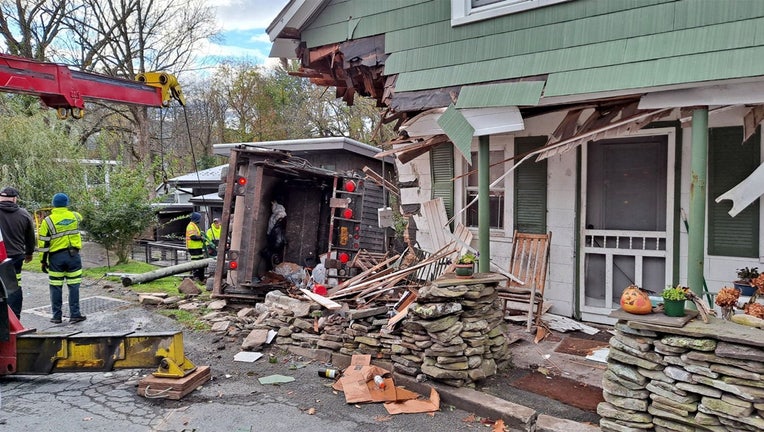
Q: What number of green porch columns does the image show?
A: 2